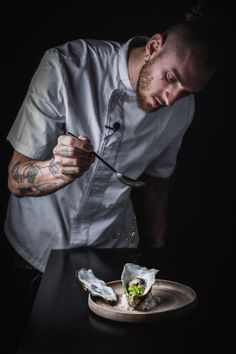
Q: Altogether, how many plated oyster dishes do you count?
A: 1